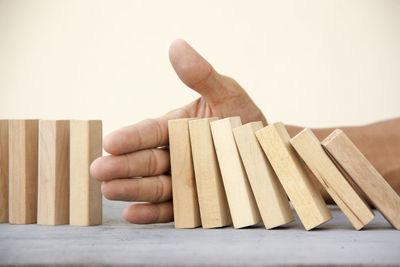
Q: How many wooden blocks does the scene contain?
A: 11